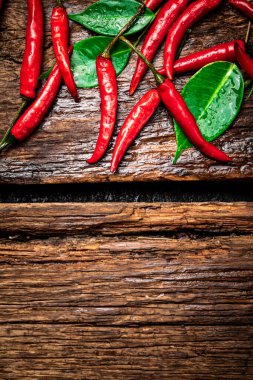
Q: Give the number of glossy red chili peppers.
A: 12